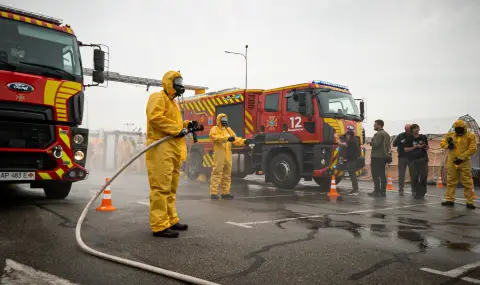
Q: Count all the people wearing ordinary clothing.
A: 4